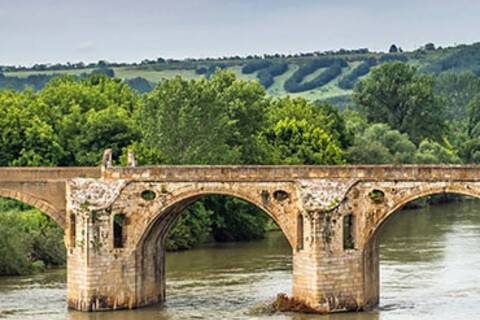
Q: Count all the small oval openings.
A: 3